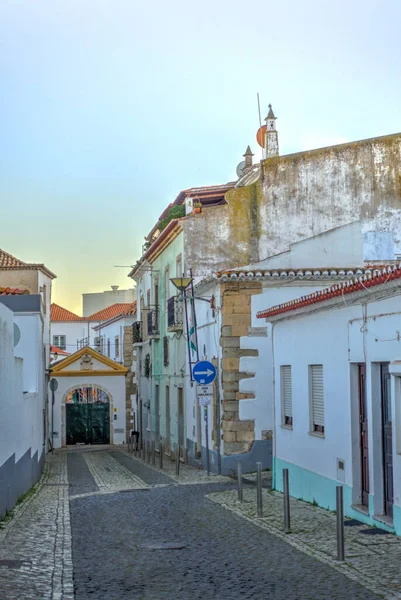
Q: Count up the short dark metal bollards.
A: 13